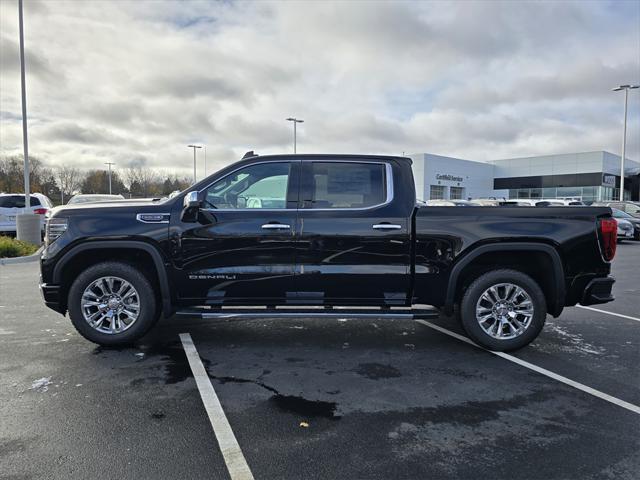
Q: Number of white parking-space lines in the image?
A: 3